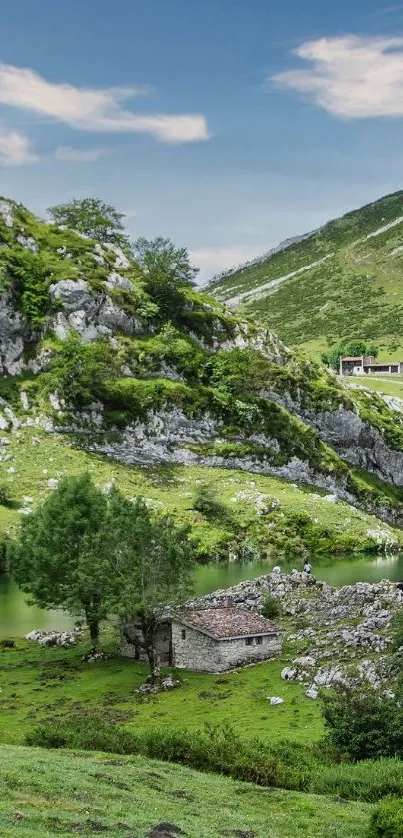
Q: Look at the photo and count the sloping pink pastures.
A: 0